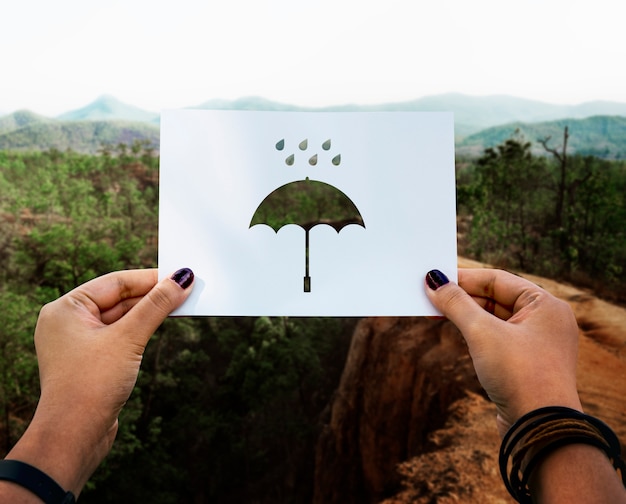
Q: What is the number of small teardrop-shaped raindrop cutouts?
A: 6